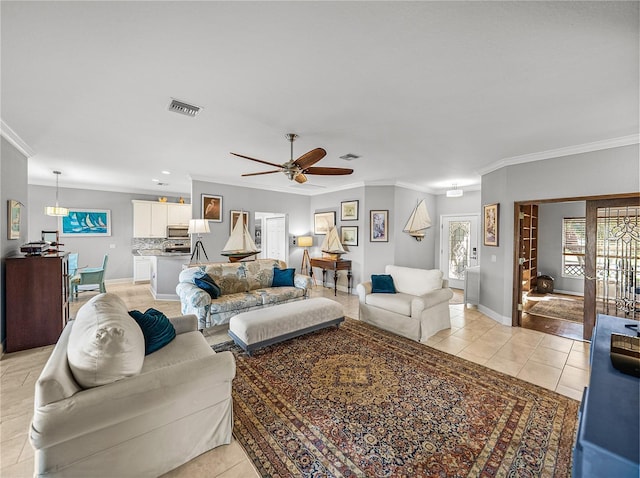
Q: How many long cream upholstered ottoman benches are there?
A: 1